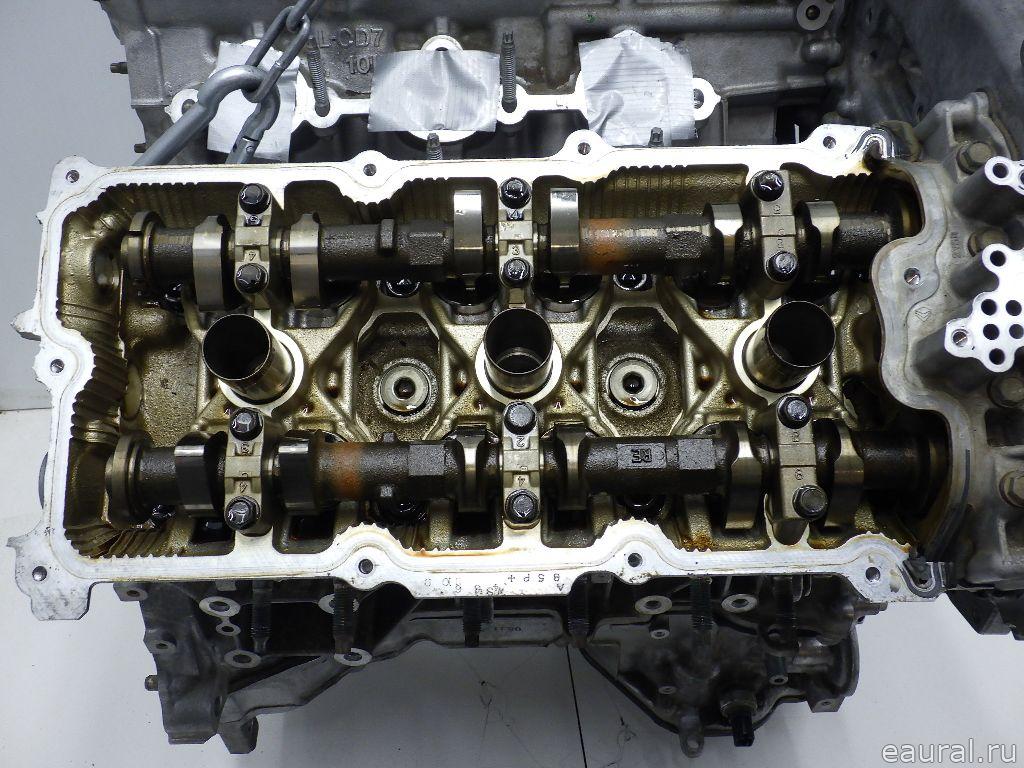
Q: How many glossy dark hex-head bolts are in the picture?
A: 12